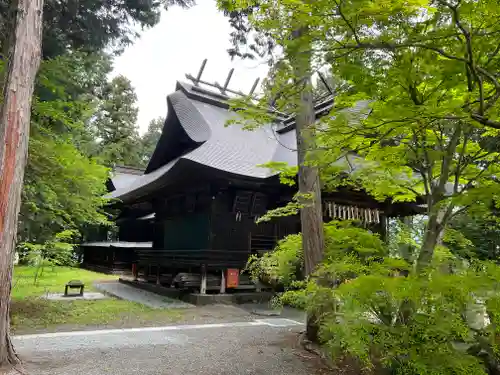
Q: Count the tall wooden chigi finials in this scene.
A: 4